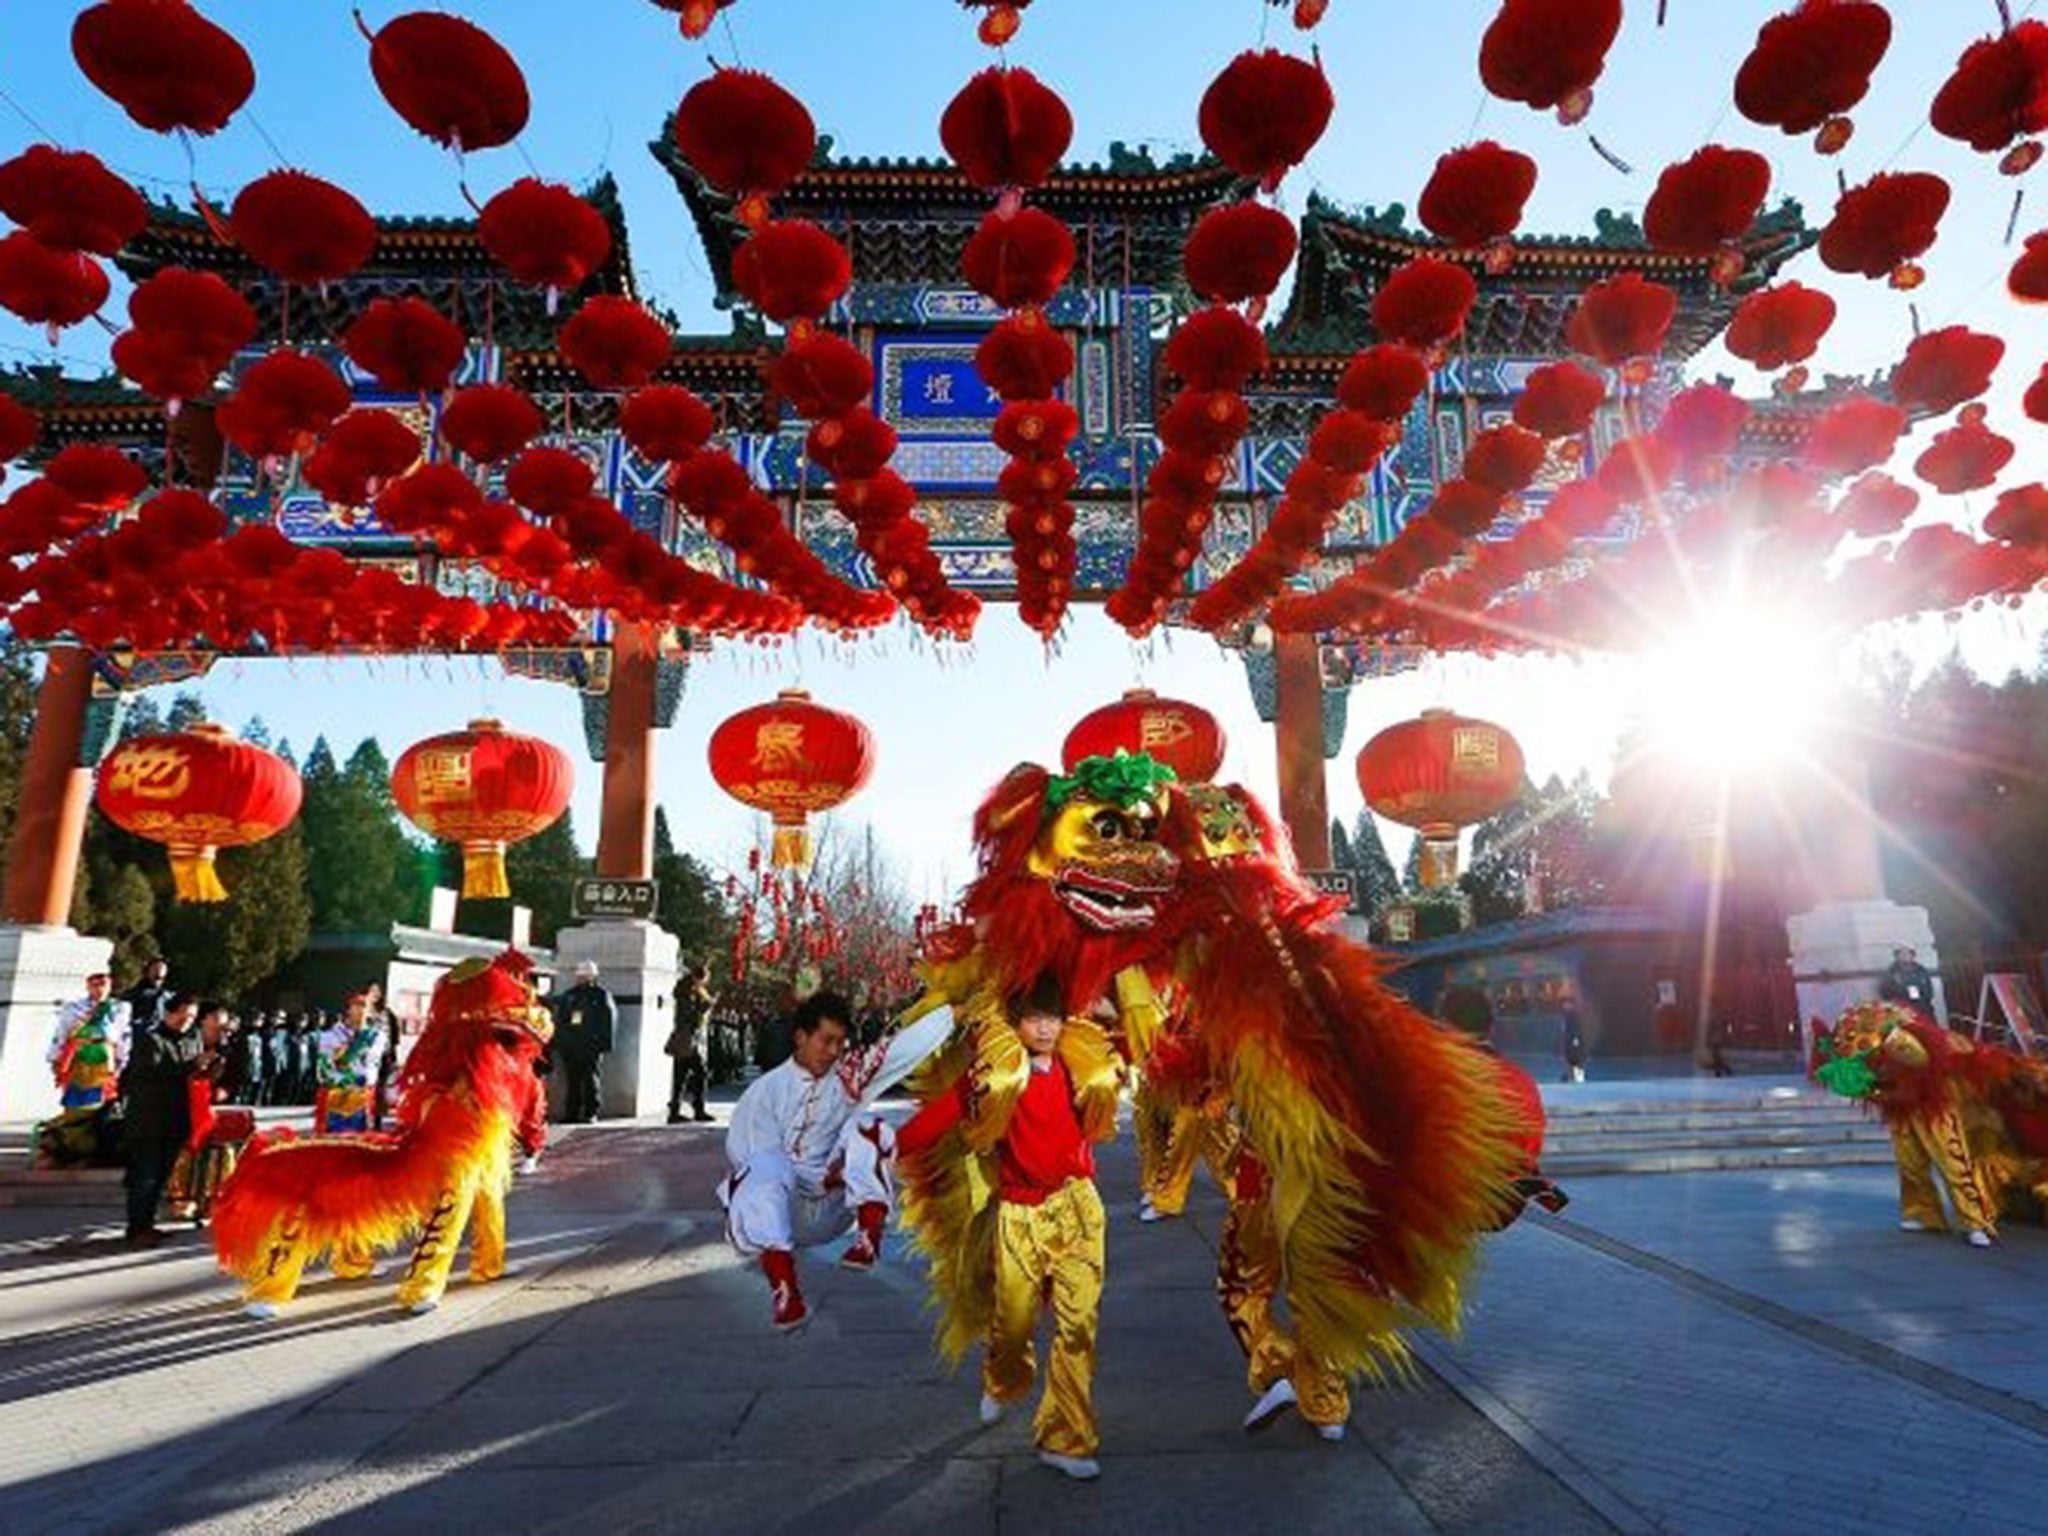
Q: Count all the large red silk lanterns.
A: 5